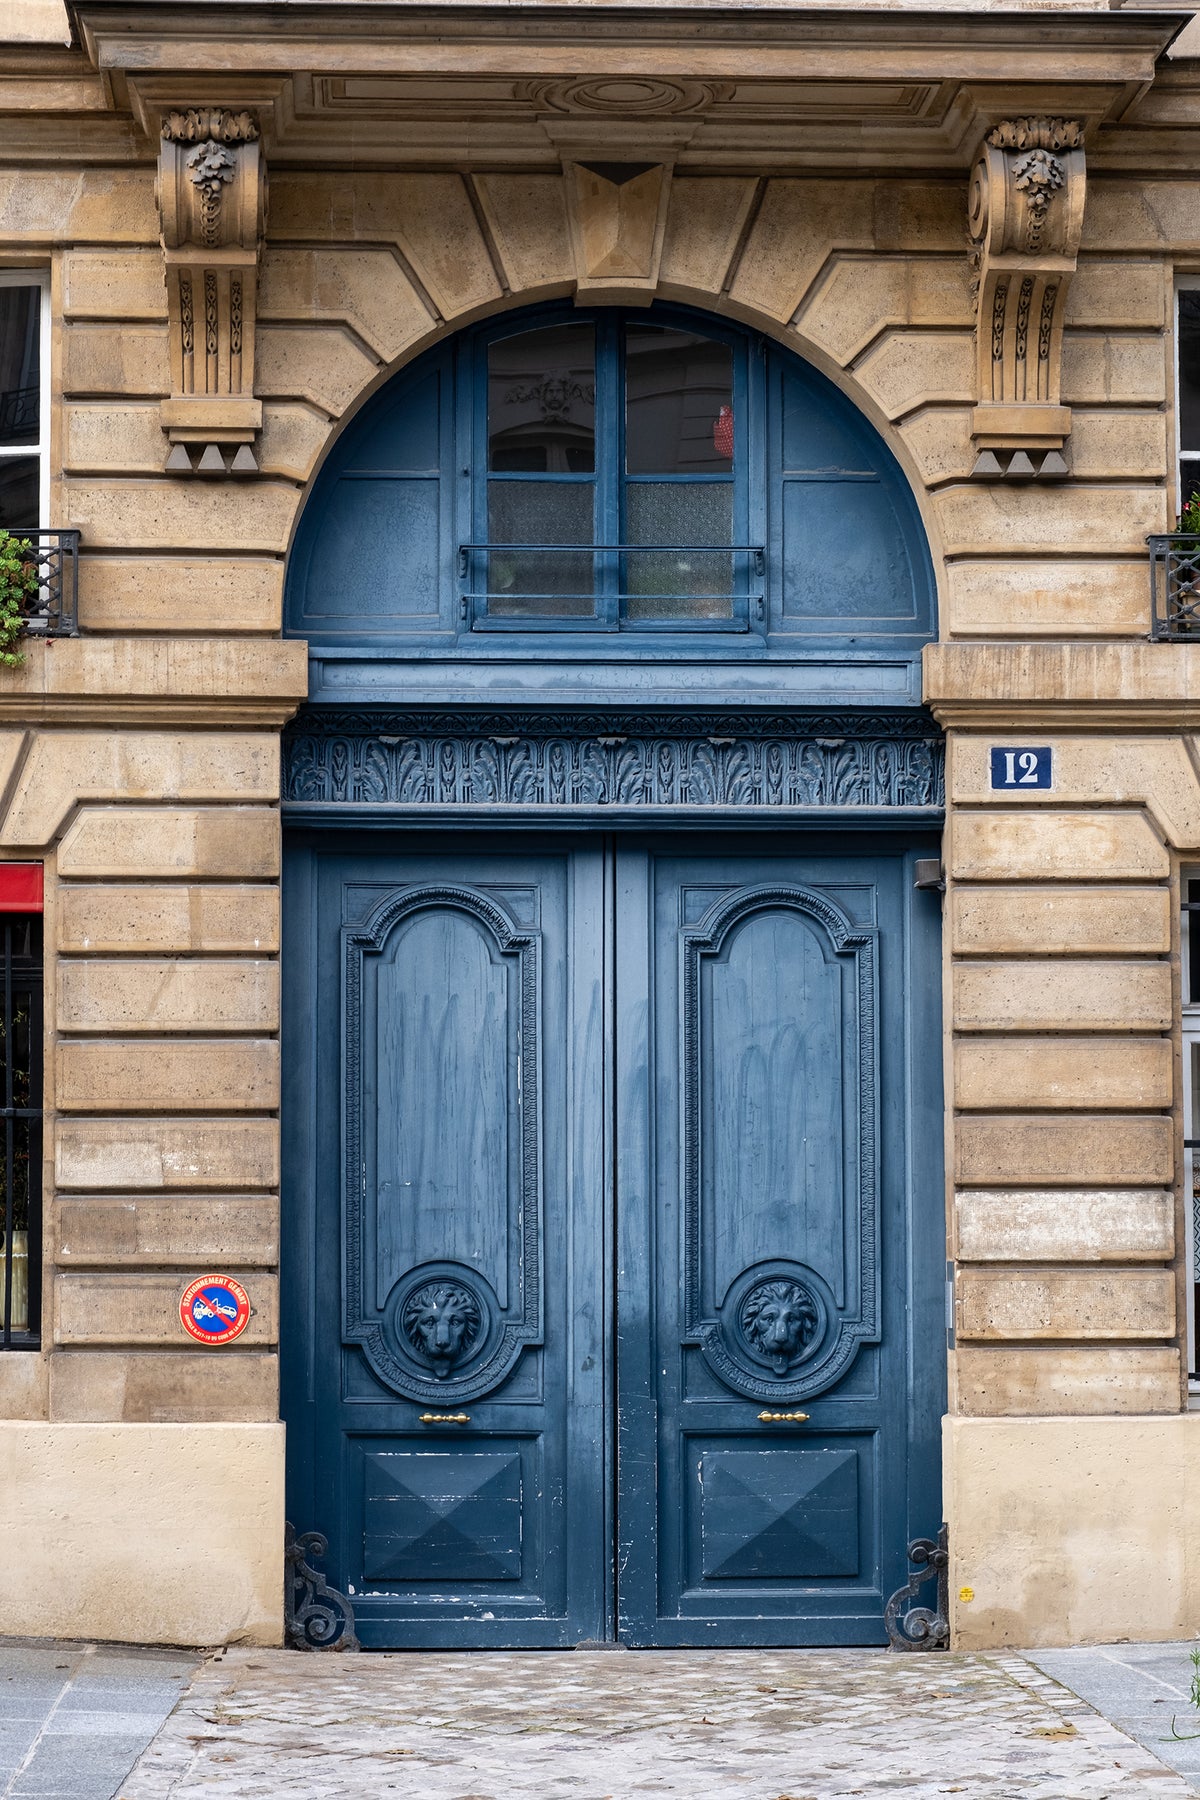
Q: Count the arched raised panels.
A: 2